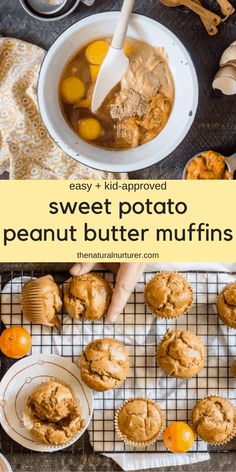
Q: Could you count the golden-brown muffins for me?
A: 9